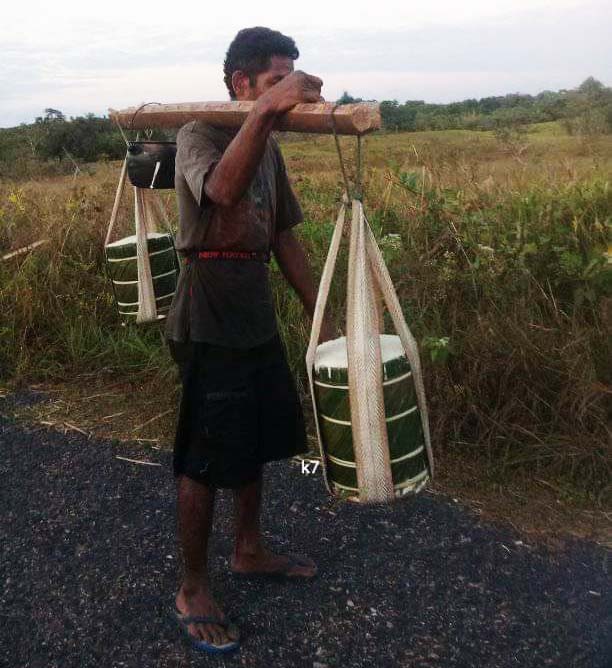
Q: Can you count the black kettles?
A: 1